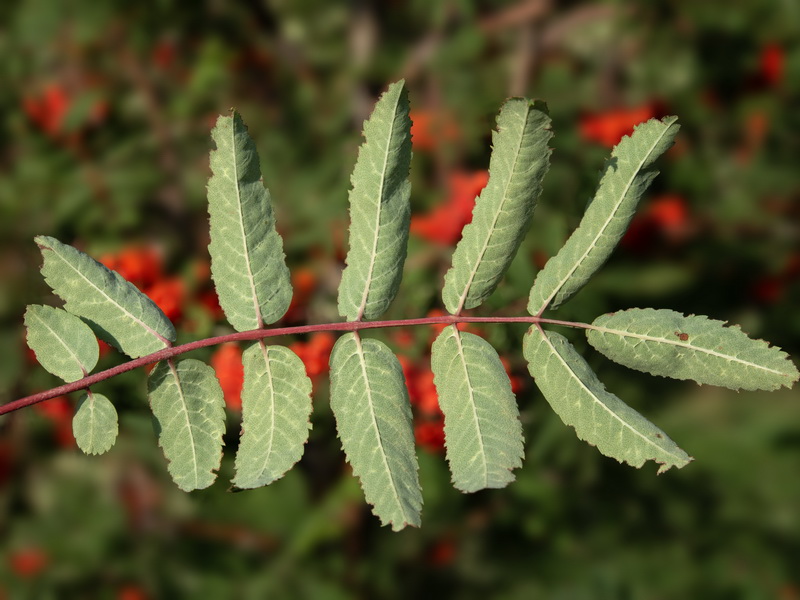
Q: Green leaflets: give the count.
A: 13